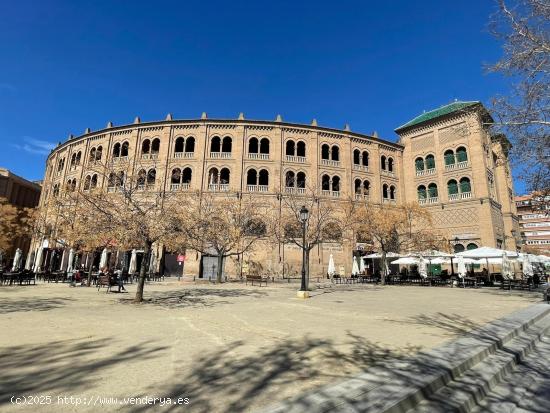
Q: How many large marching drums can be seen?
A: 0